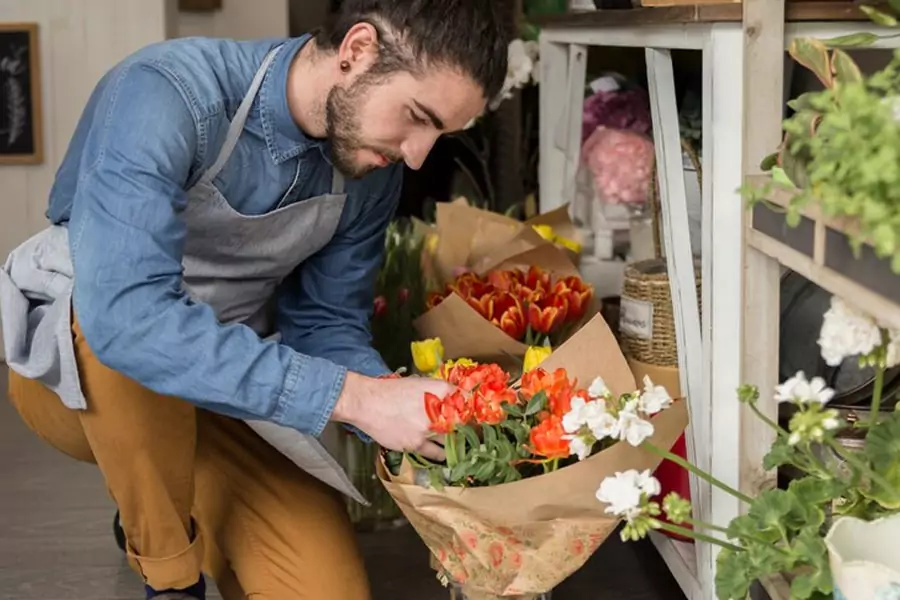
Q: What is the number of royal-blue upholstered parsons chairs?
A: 0